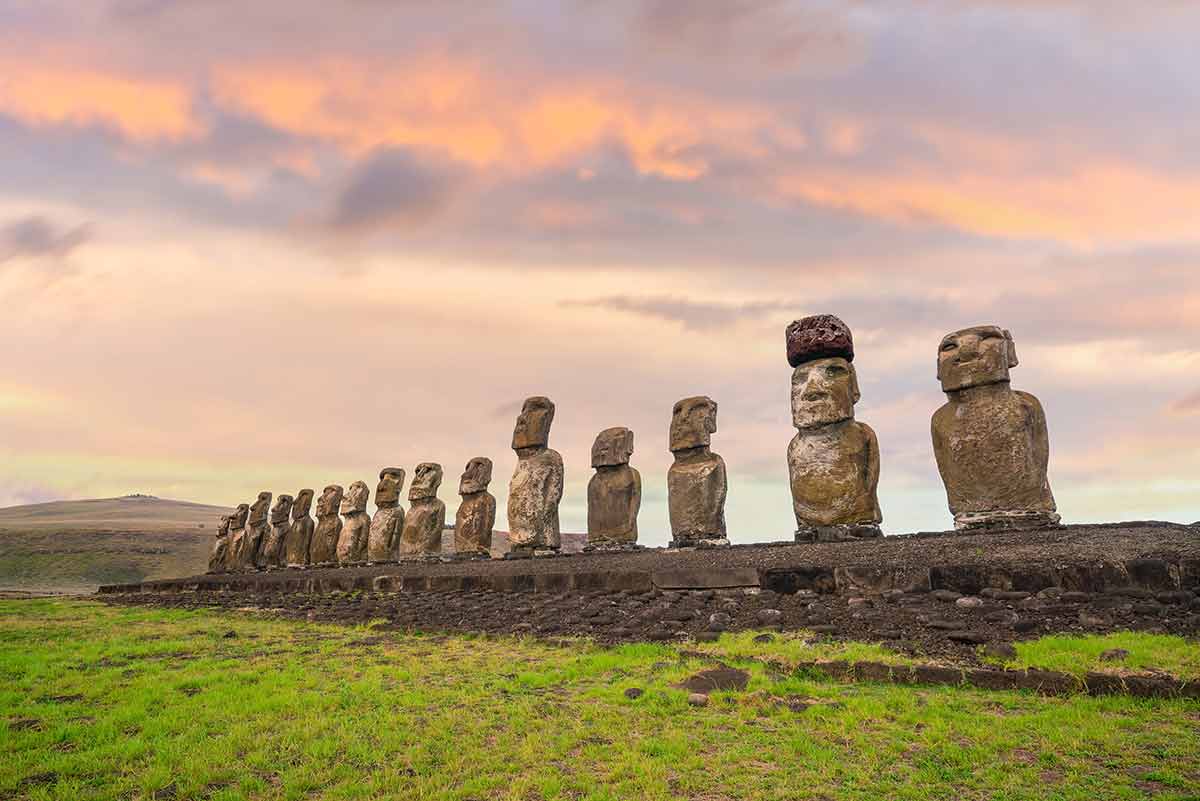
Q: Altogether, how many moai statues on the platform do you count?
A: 15